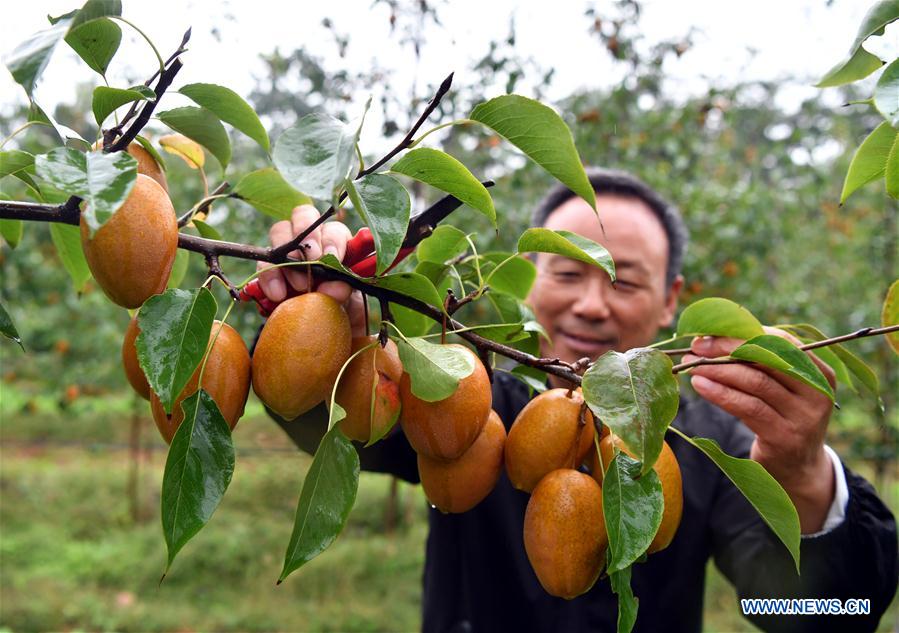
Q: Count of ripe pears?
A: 11